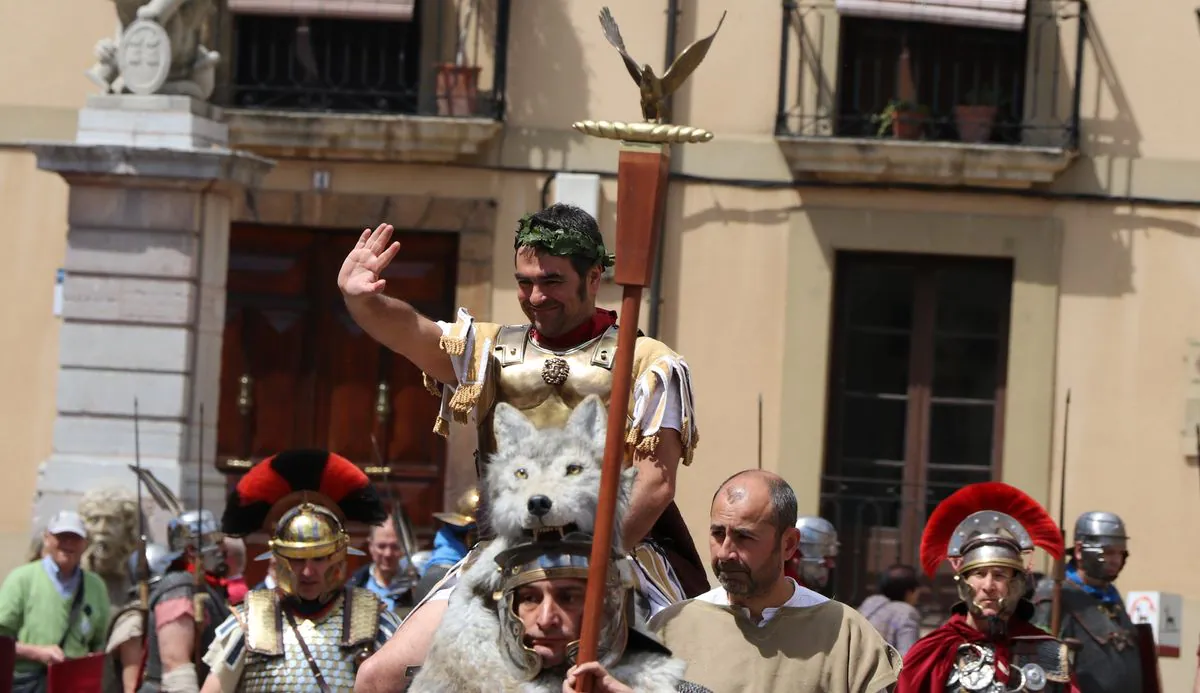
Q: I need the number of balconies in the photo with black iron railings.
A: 2